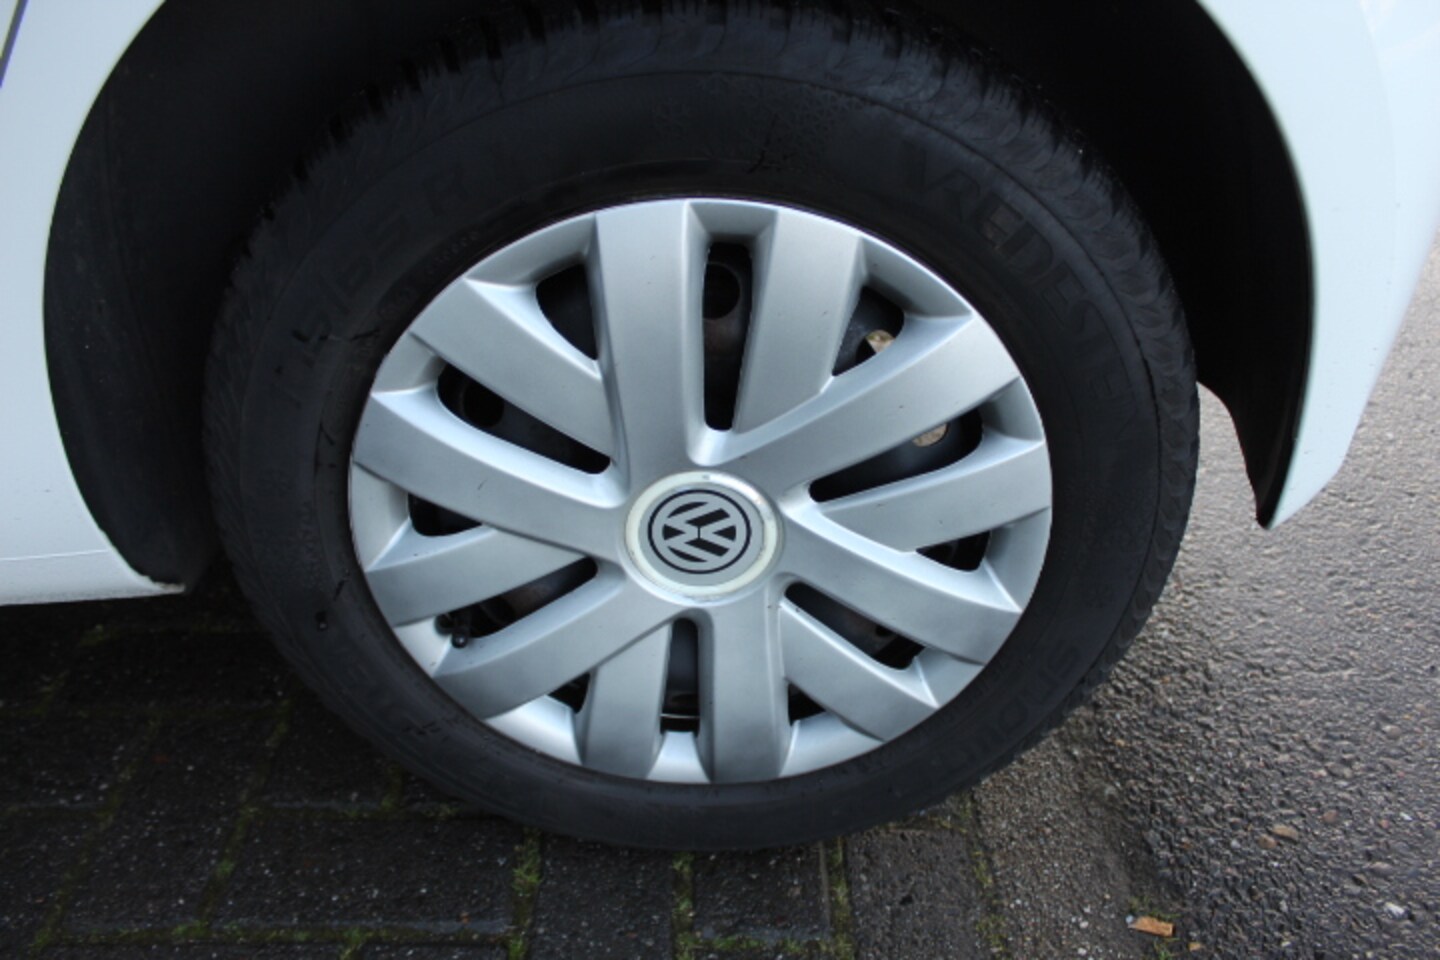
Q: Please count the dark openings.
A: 12